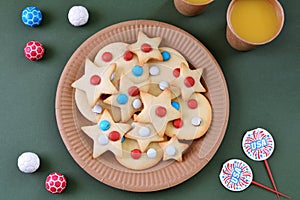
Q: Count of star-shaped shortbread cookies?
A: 8